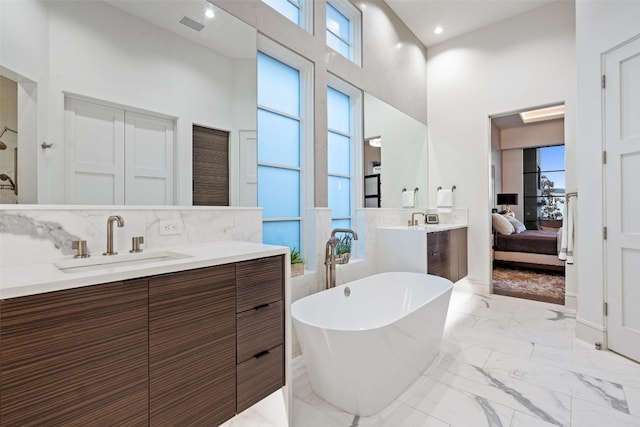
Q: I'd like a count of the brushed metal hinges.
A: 4